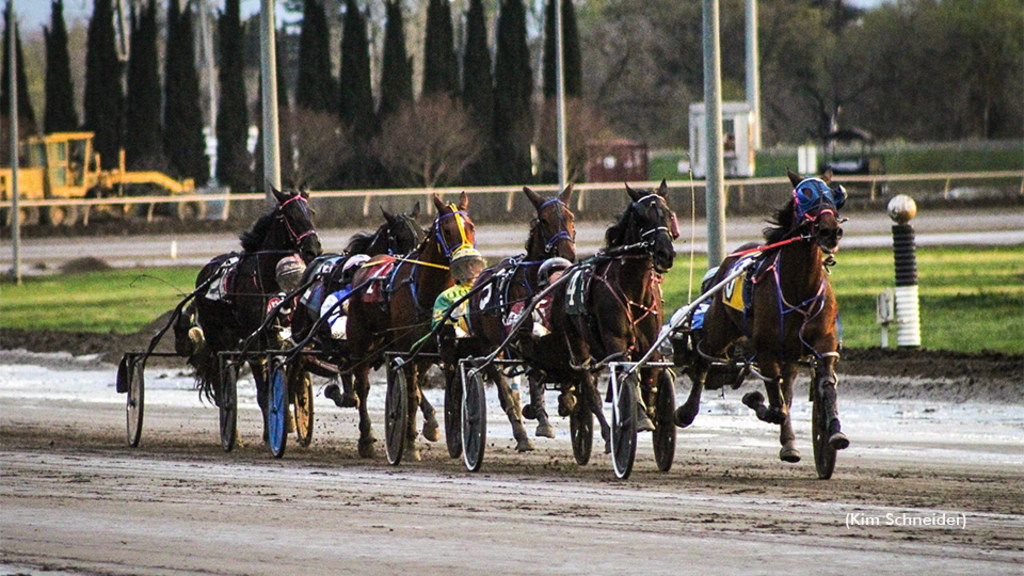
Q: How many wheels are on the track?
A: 11